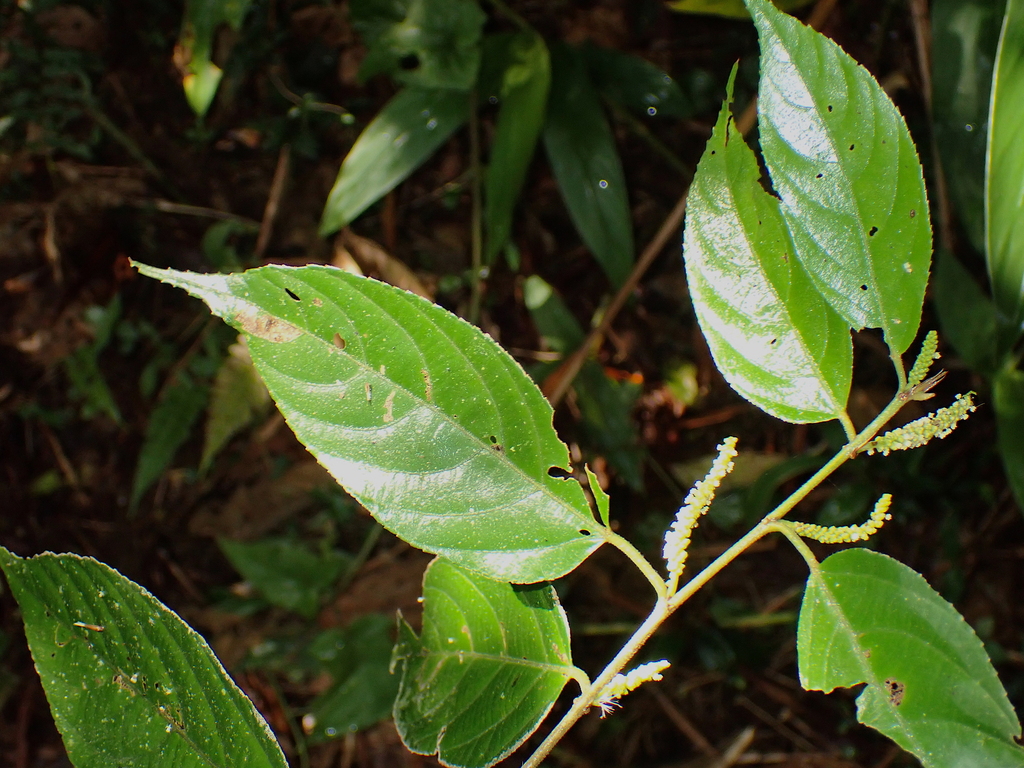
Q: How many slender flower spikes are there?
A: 5